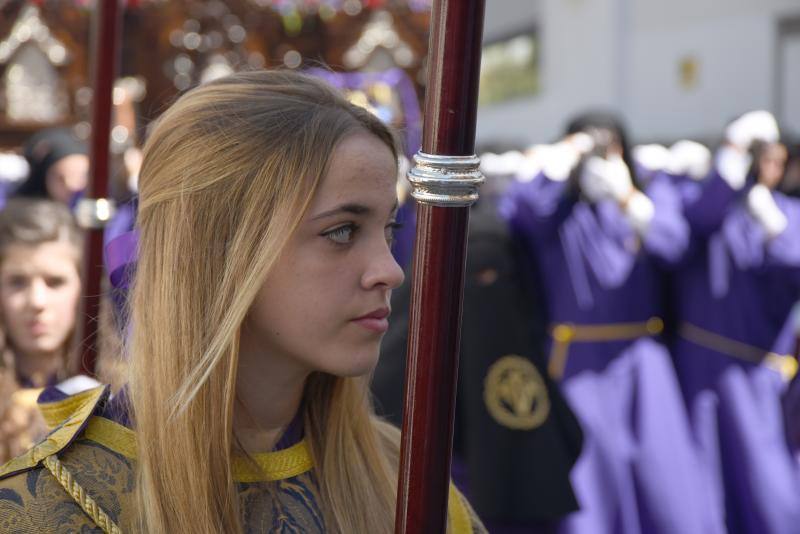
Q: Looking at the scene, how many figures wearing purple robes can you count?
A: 2